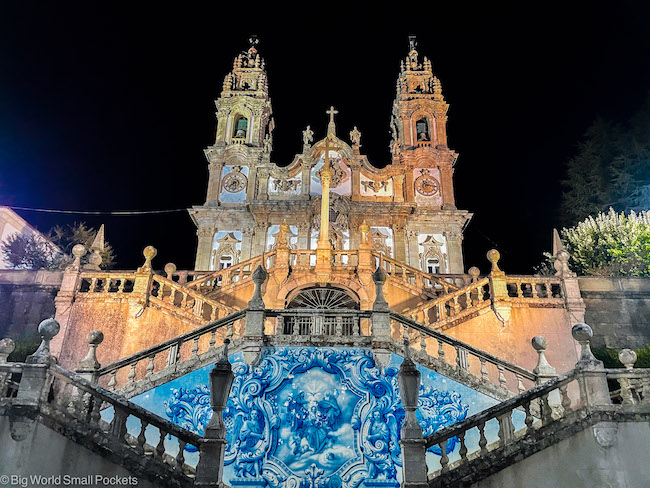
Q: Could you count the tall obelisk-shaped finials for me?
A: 2